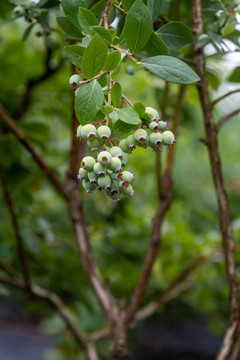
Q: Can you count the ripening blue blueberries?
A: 0